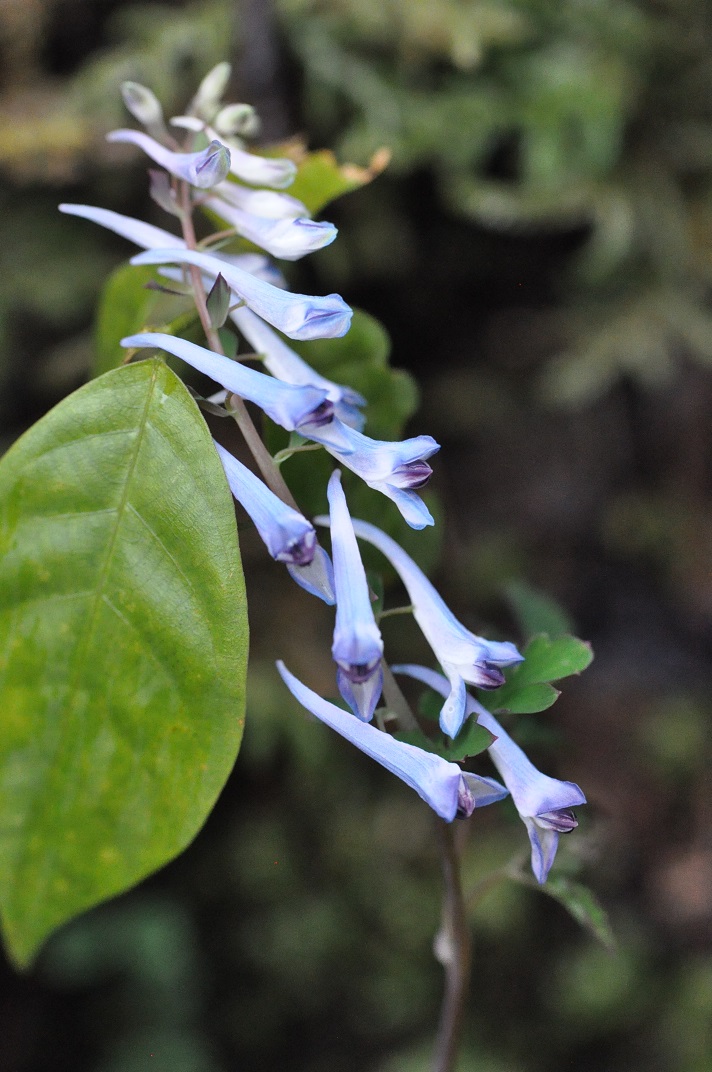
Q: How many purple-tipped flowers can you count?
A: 7